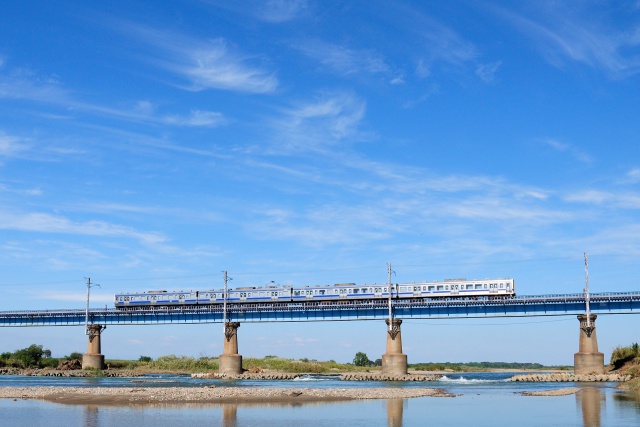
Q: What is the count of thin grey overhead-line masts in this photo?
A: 4